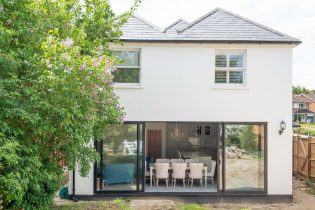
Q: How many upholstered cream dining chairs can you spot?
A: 8